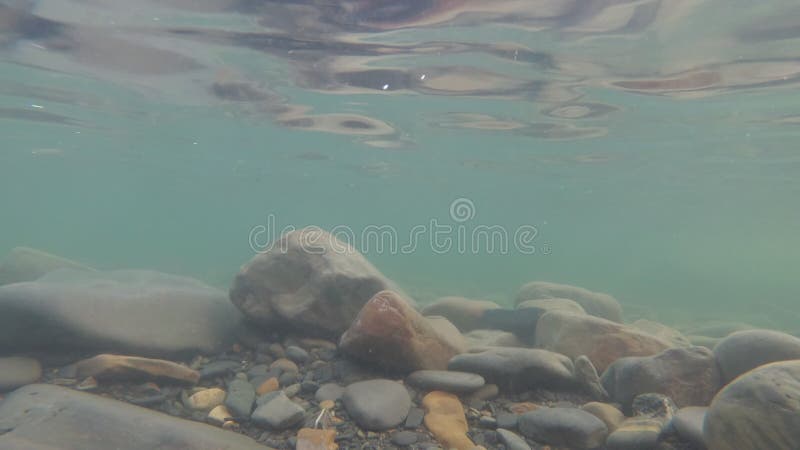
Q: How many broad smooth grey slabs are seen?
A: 2